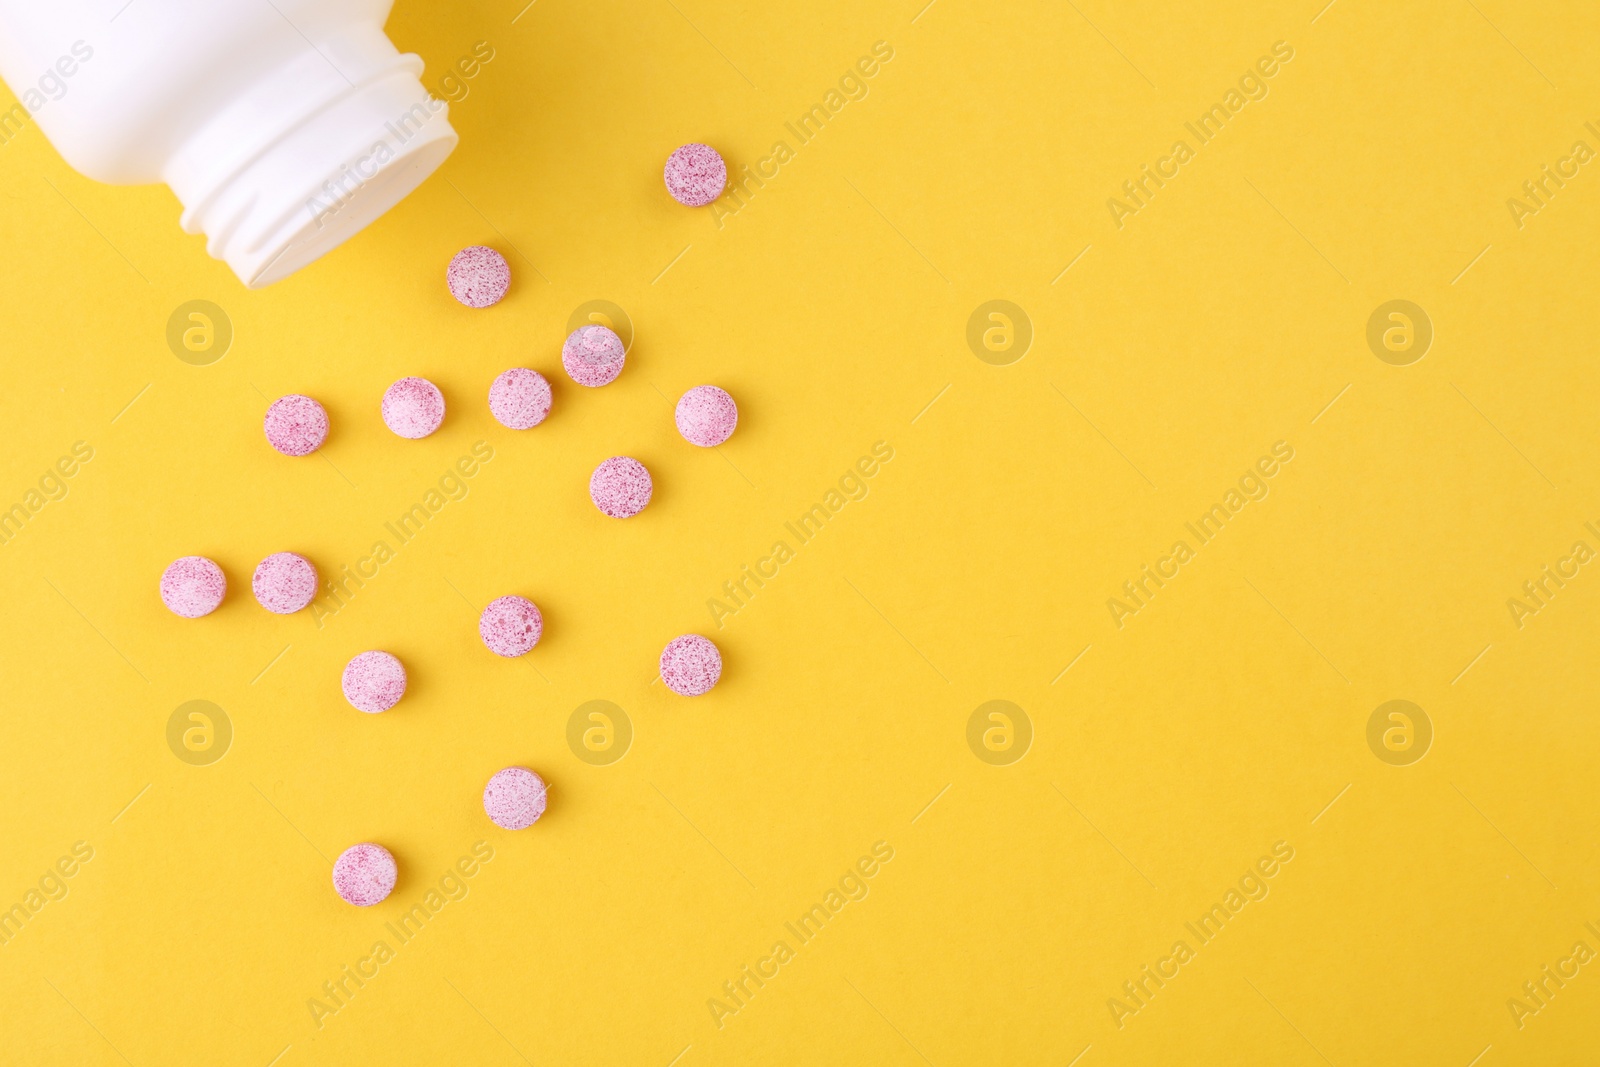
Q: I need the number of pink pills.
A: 15